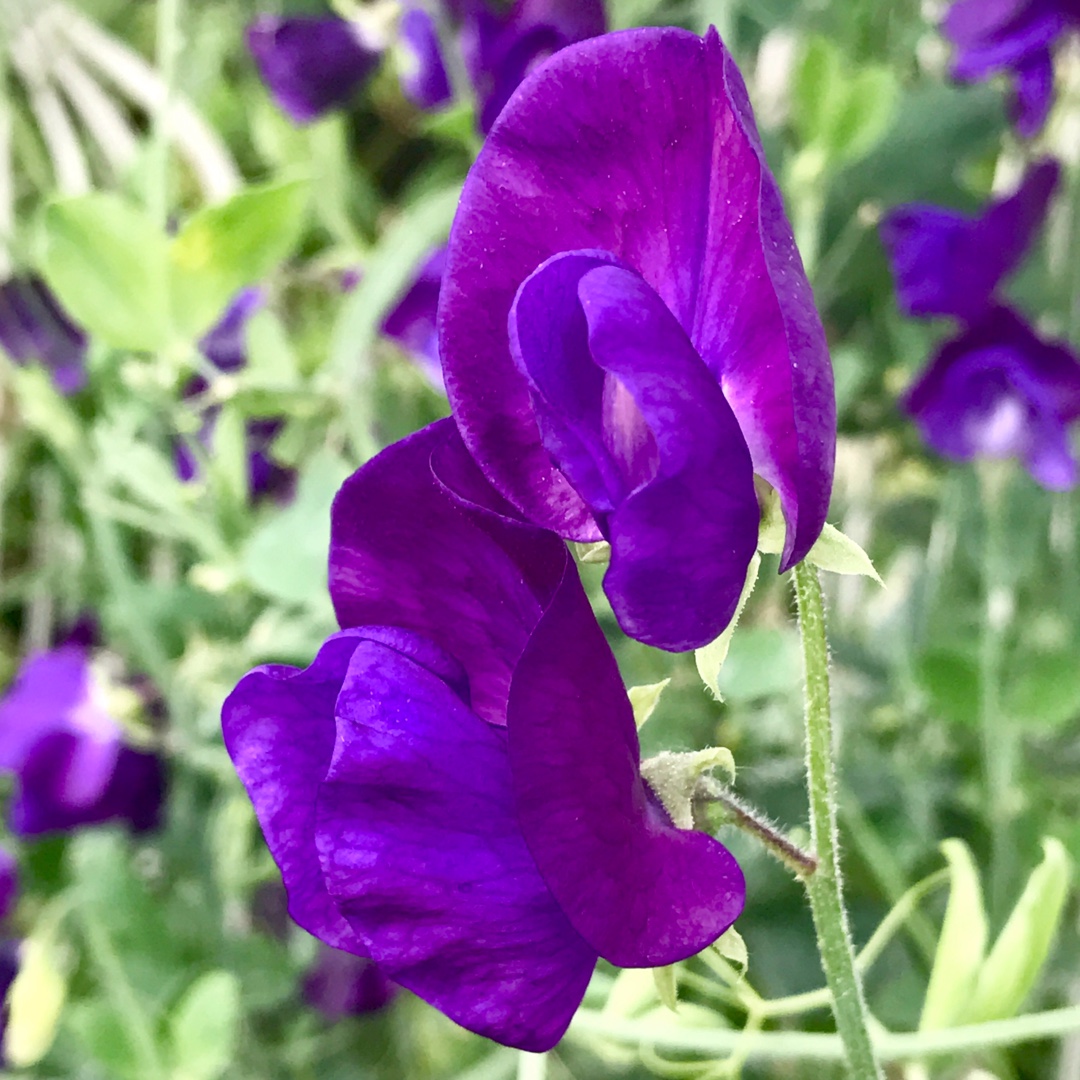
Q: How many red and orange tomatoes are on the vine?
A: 0